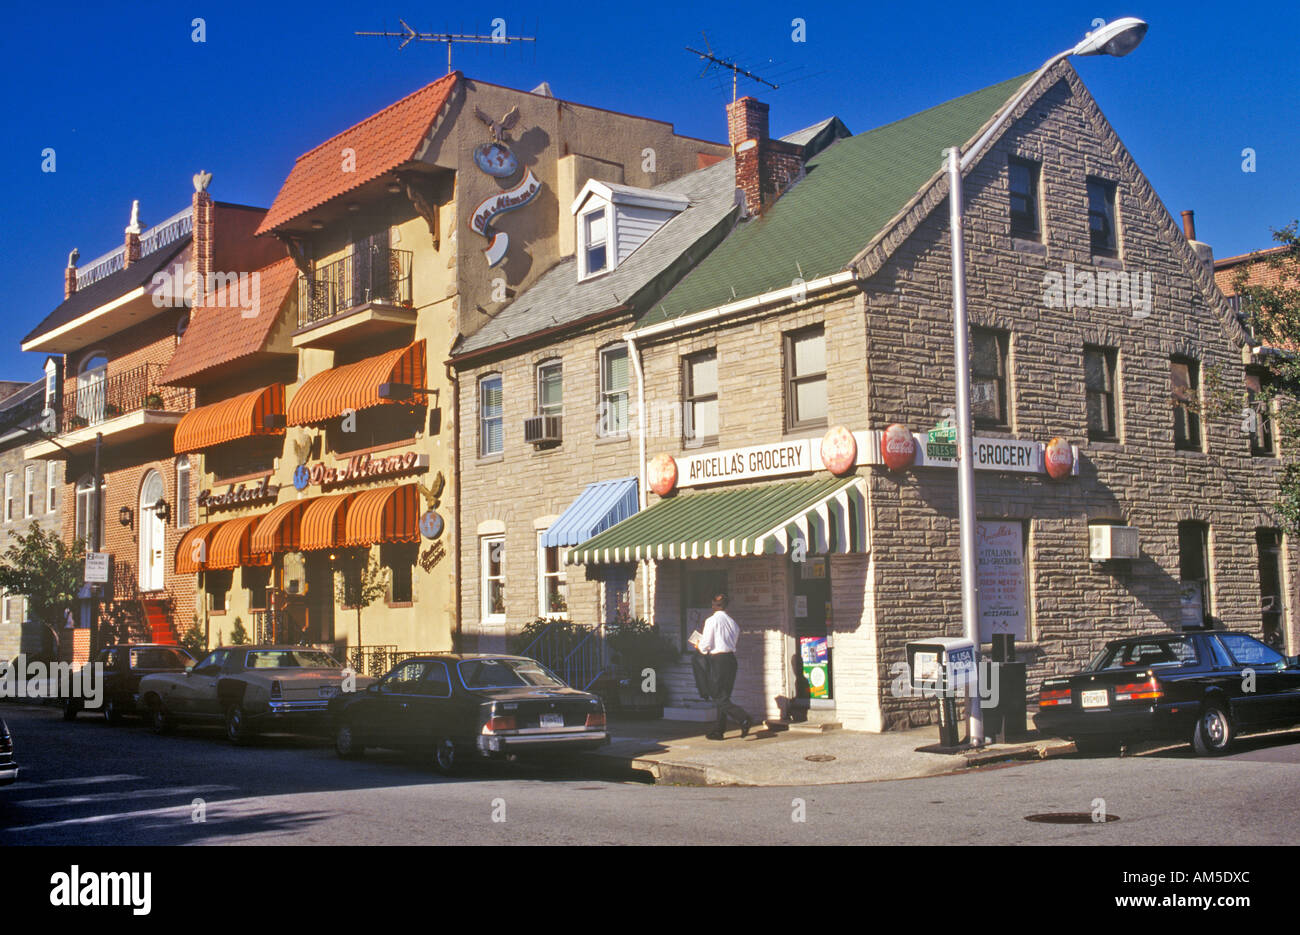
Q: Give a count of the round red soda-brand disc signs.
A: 4